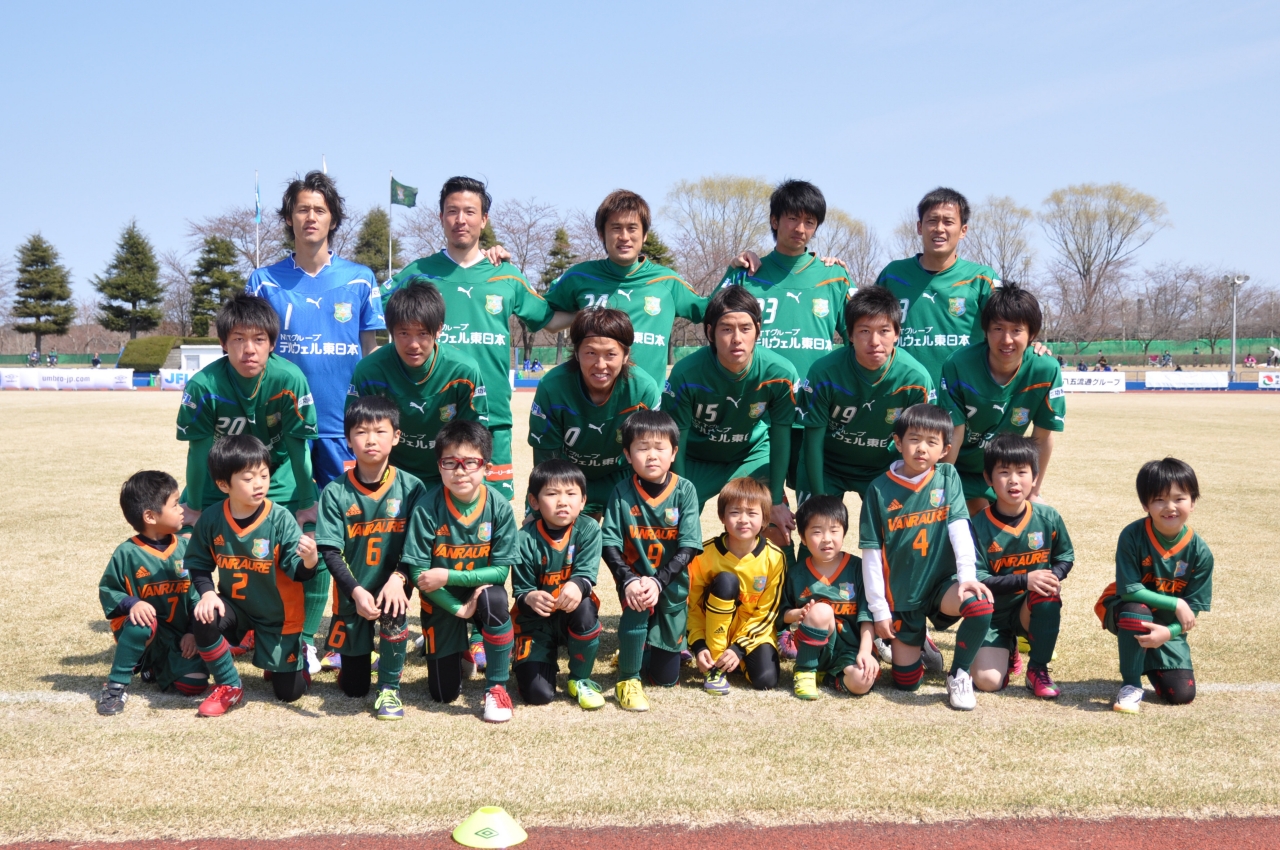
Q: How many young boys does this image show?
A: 11